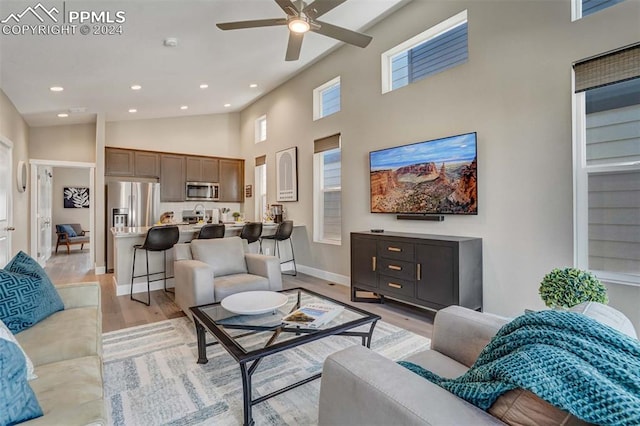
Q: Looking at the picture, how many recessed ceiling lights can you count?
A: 8